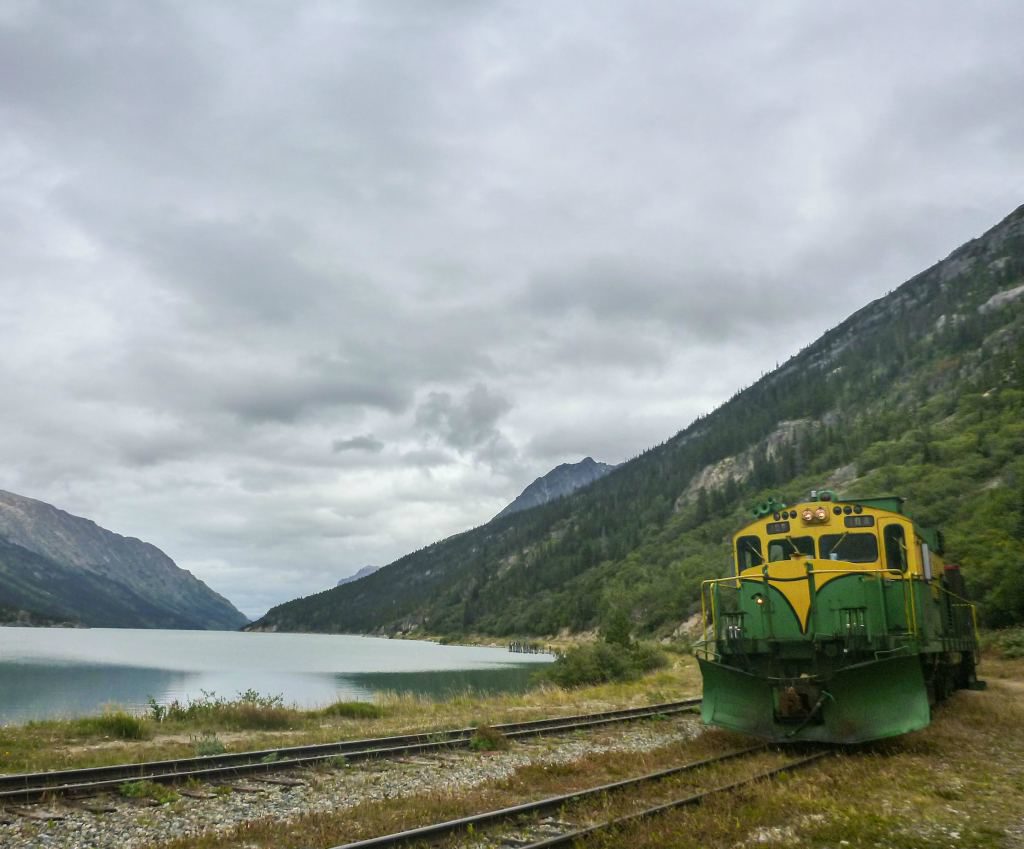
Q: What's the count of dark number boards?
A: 2